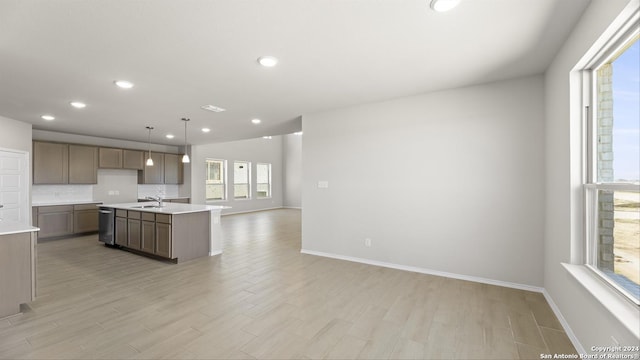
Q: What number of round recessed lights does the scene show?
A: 8